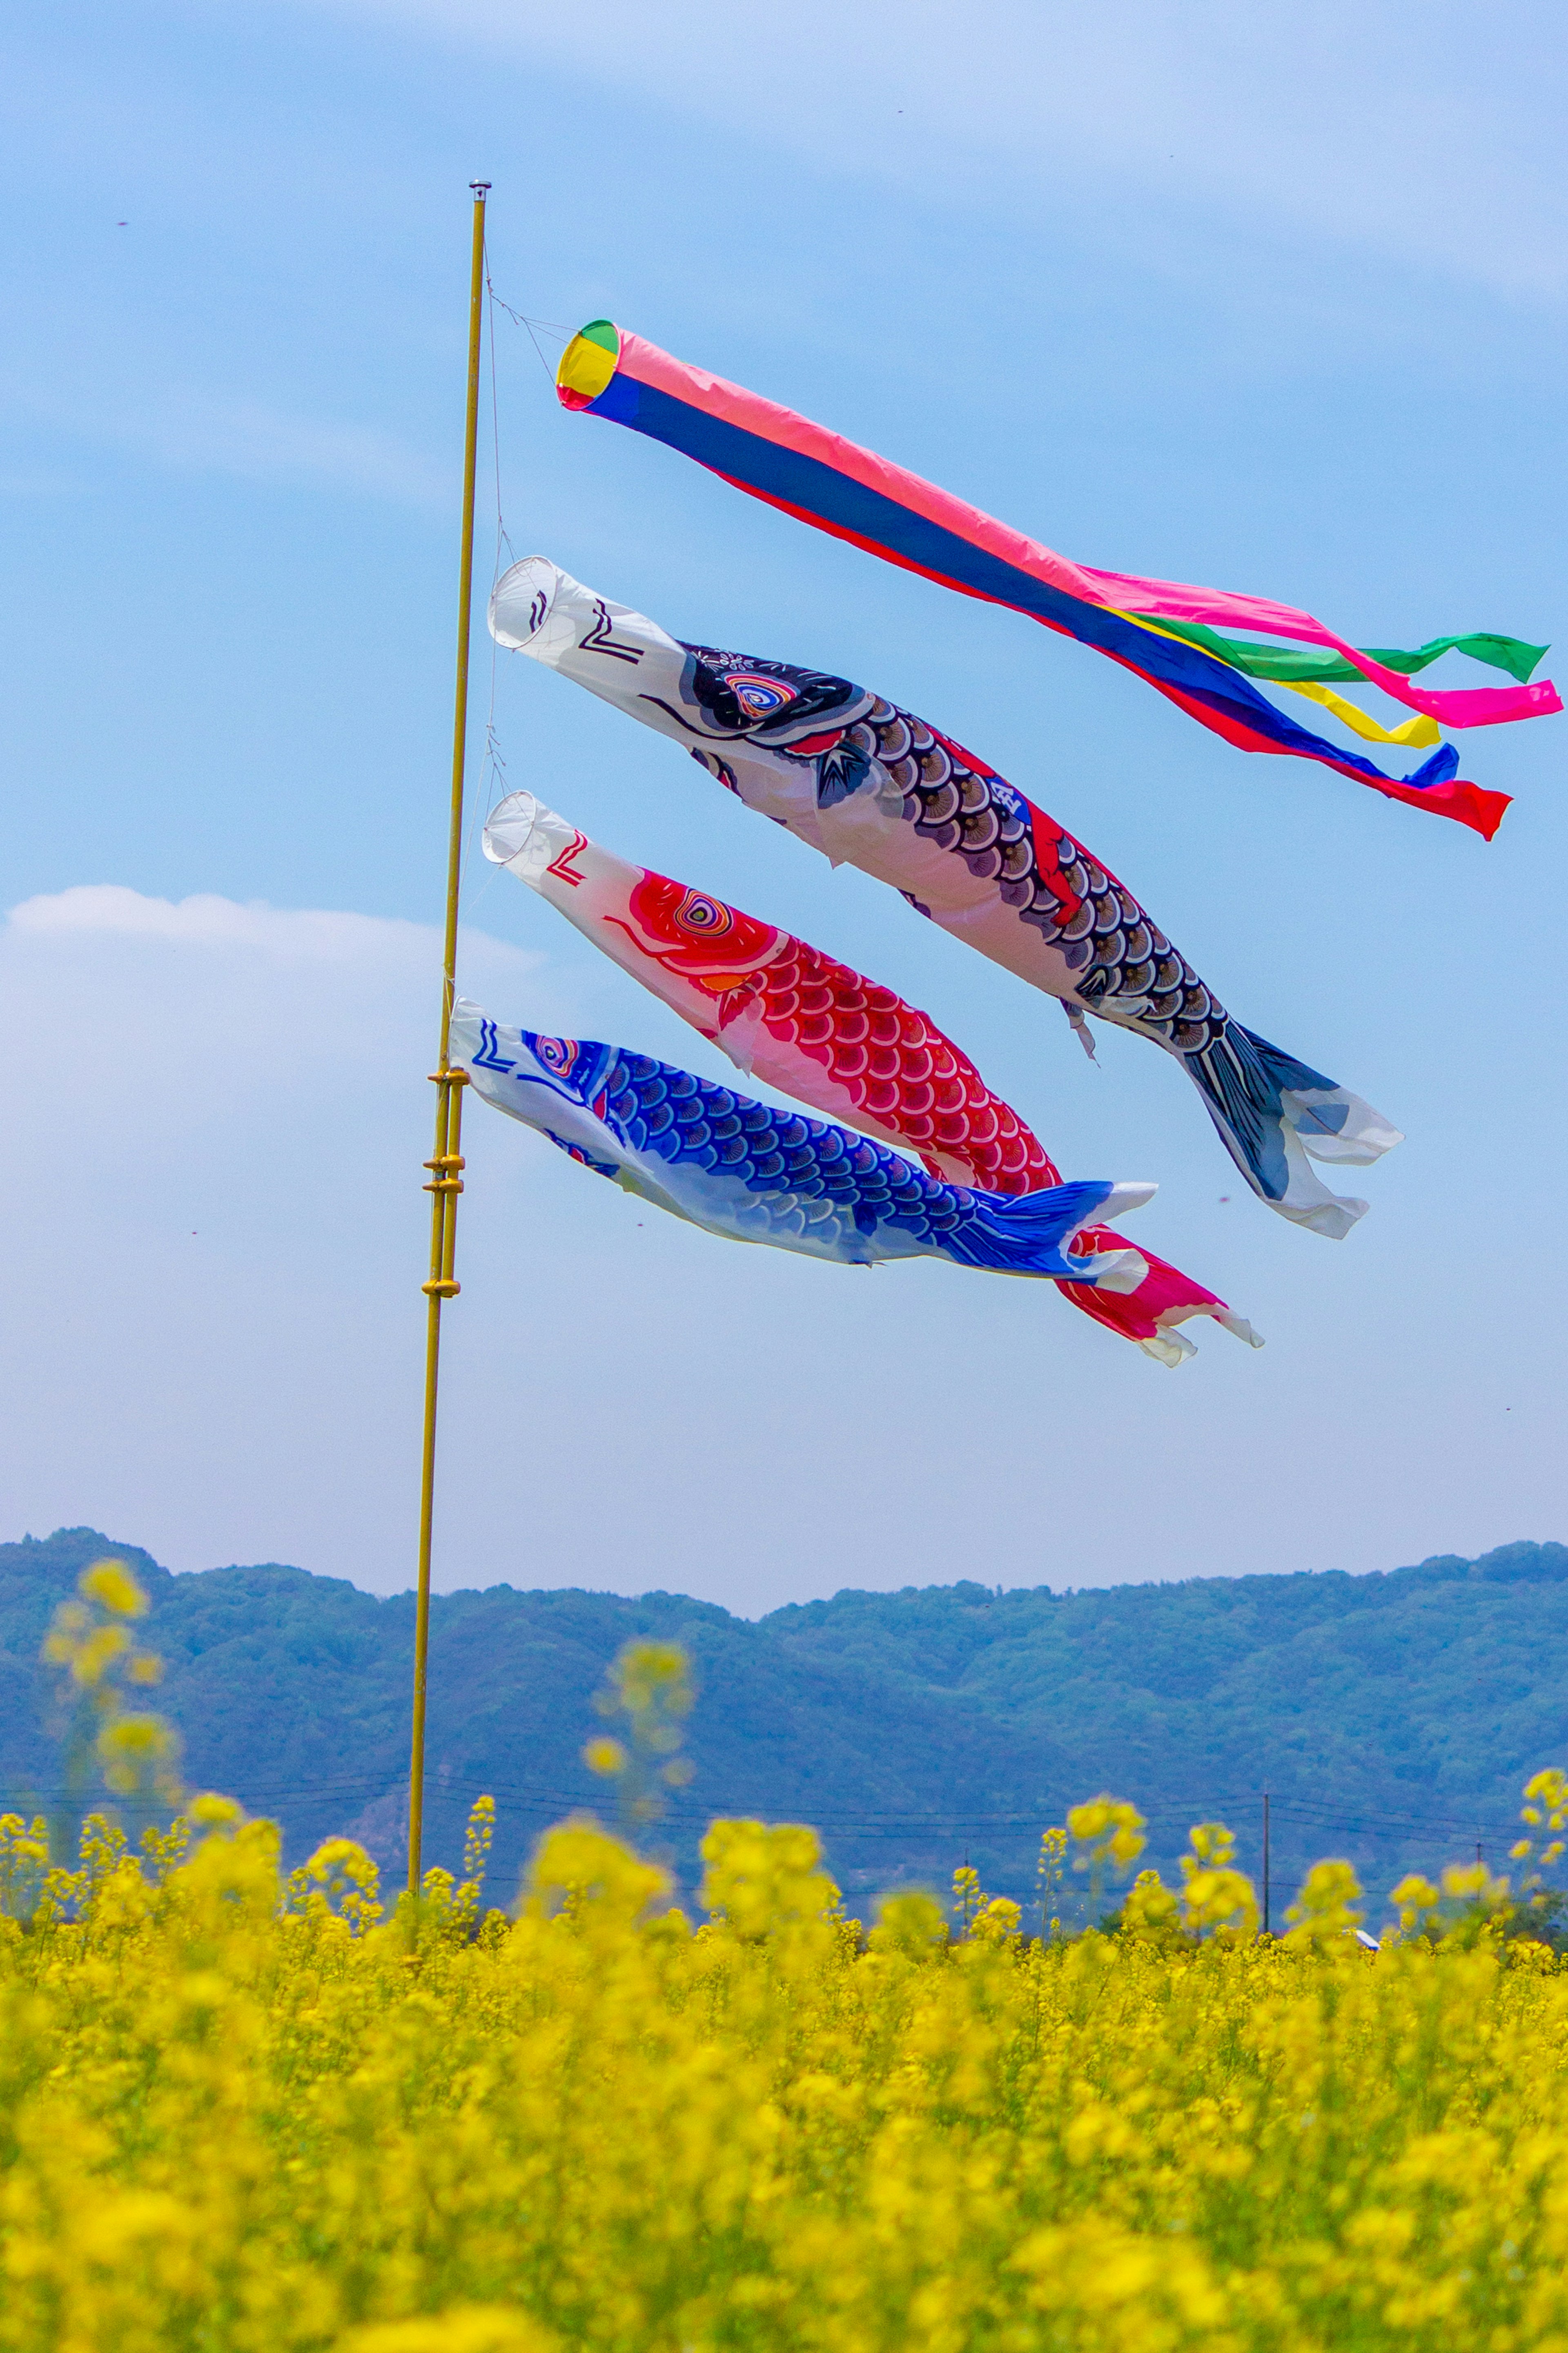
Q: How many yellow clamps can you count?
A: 4